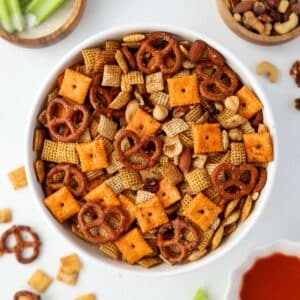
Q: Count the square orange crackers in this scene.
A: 14